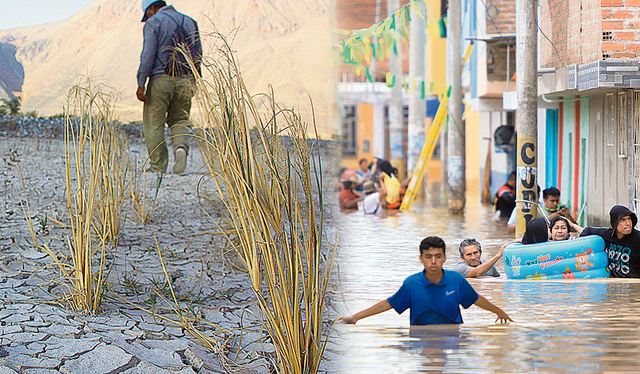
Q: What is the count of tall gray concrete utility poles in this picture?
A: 4